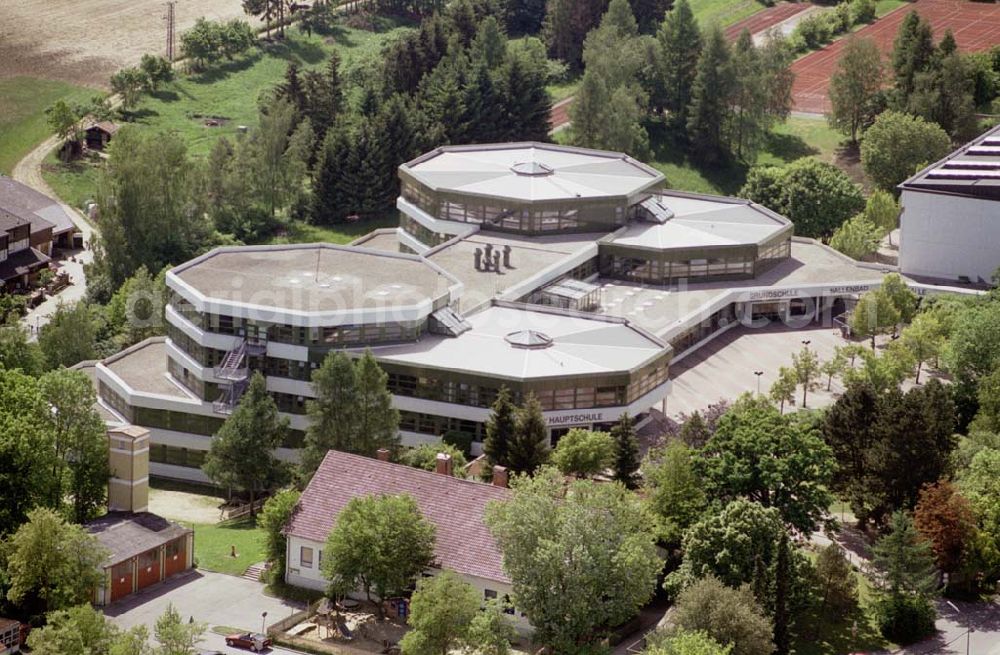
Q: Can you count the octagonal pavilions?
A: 4